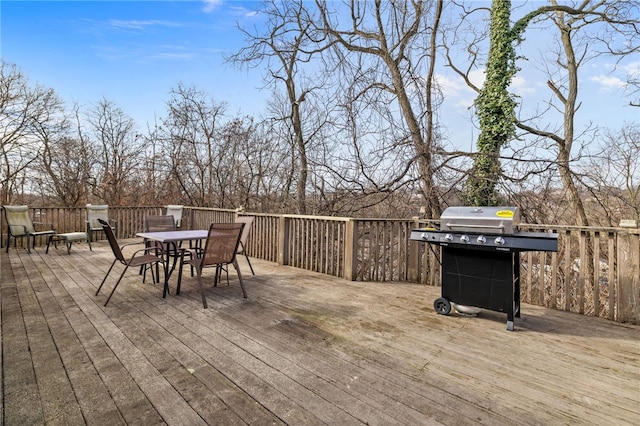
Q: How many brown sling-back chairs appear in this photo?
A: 4